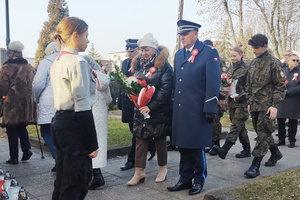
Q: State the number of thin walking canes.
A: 1